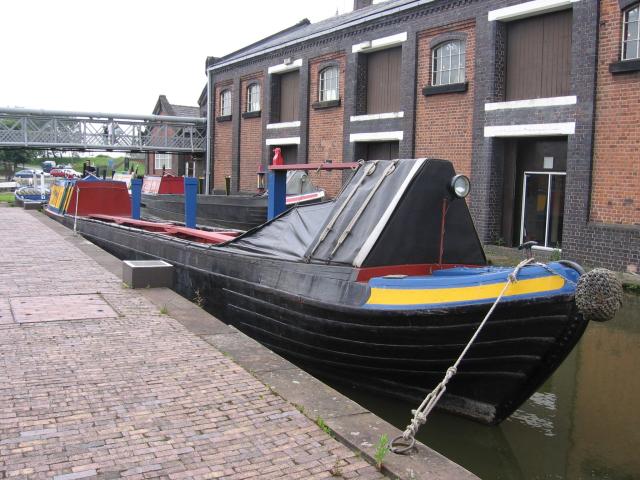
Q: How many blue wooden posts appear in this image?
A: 3